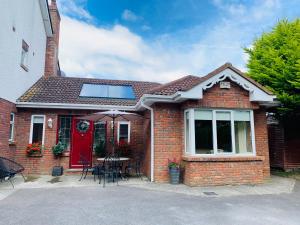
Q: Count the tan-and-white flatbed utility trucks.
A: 0